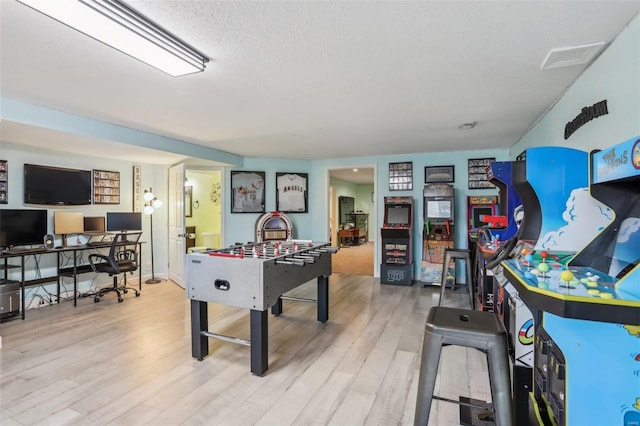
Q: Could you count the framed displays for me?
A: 7